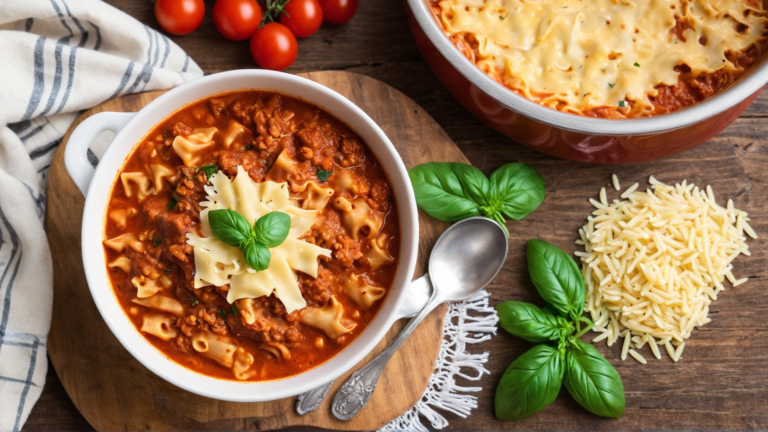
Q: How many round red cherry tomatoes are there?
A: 5